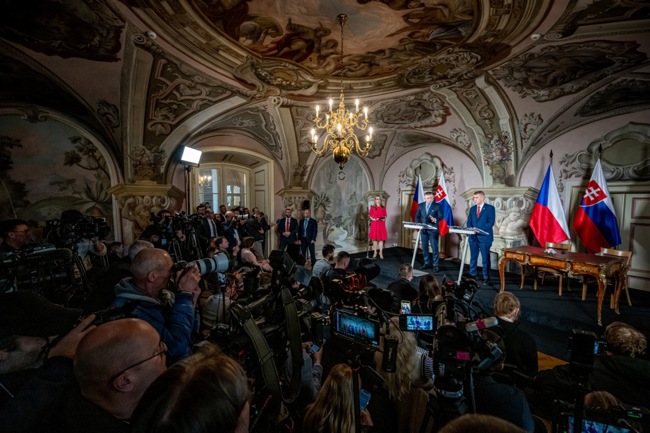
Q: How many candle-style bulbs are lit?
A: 11